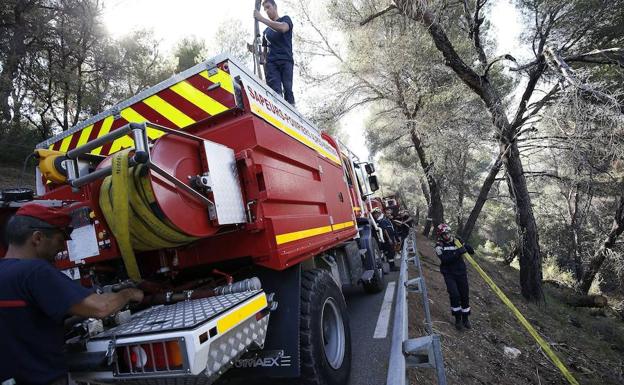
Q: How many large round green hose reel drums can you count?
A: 0